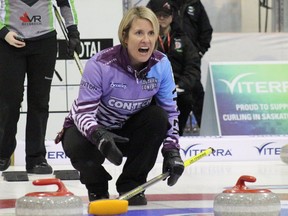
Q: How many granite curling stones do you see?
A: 2